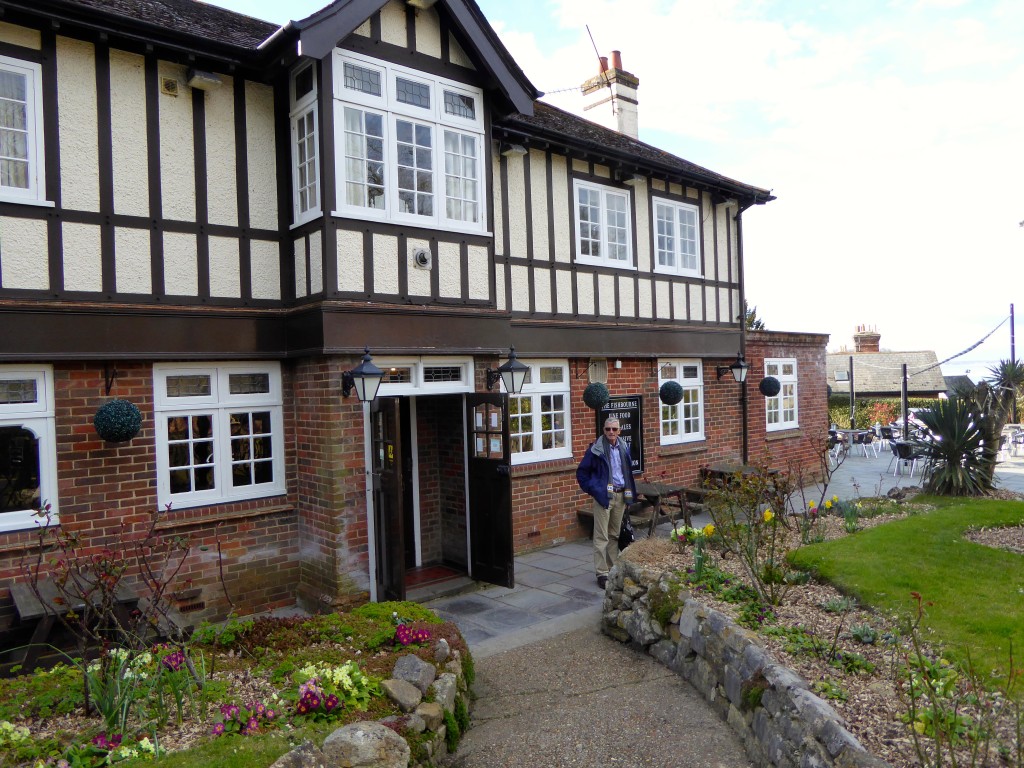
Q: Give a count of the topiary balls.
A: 4